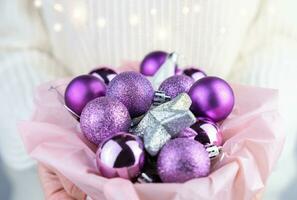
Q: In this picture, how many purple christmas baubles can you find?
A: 11